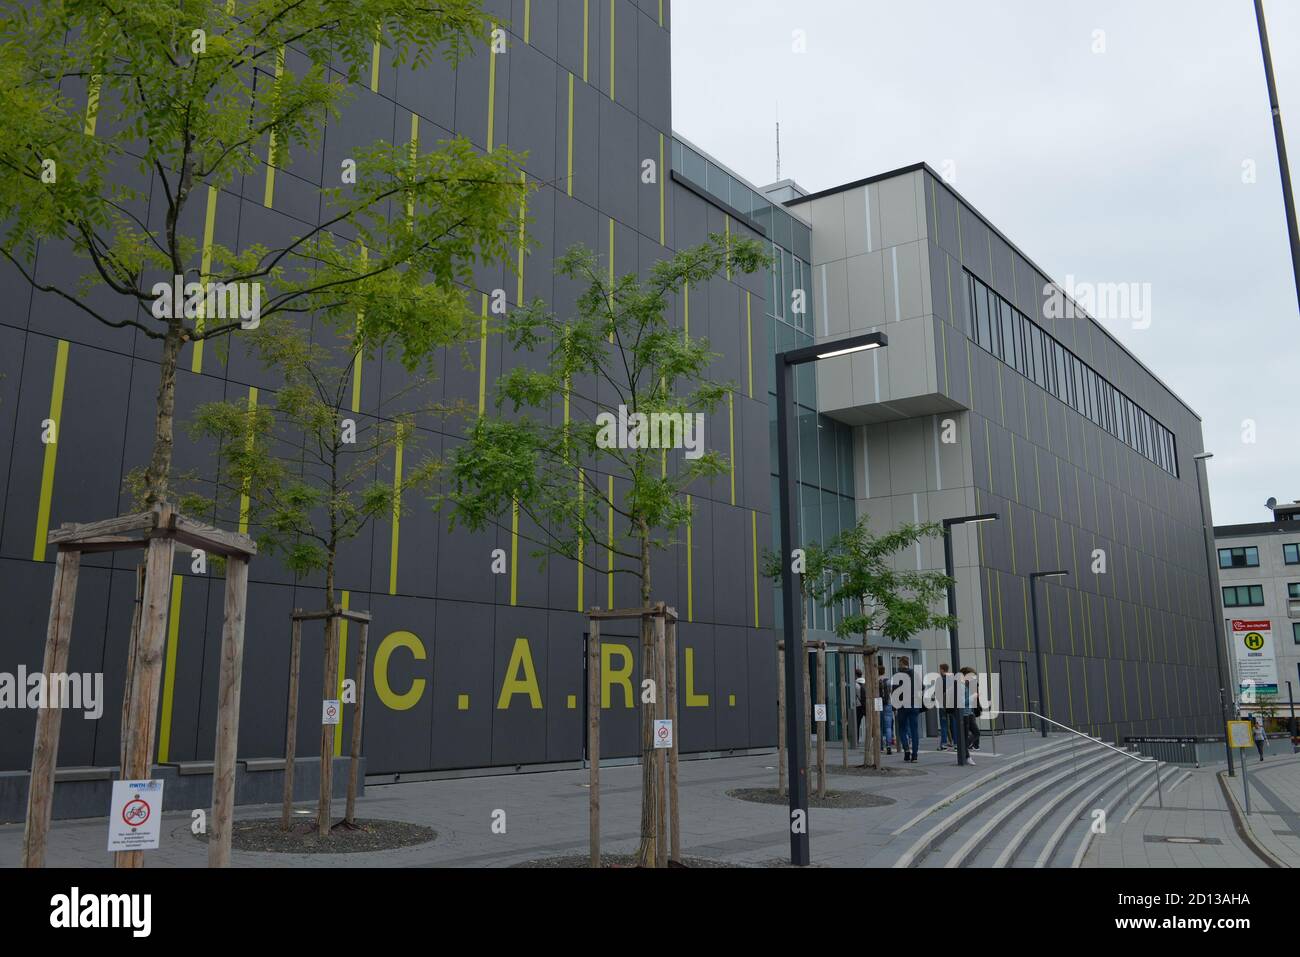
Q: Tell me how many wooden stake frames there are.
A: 5